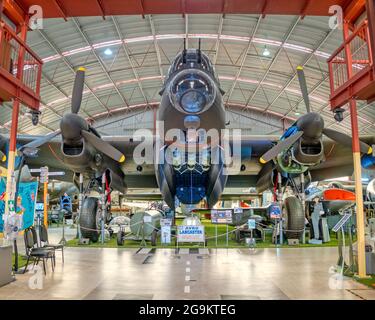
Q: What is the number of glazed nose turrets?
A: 1